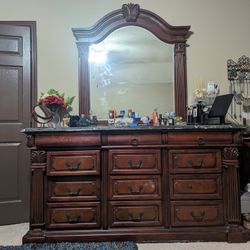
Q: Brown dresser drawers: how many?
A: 12